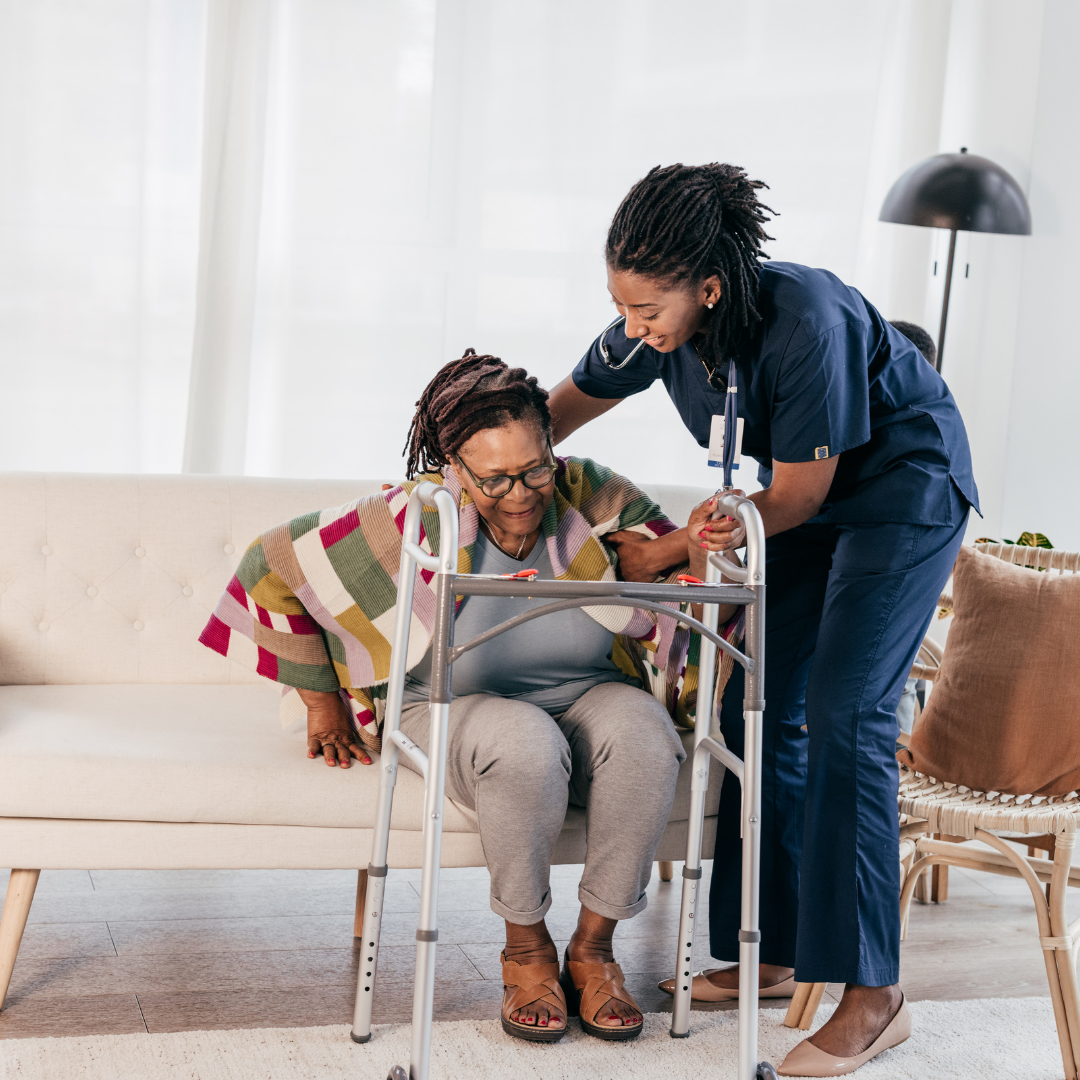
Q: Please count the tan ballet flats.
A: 2